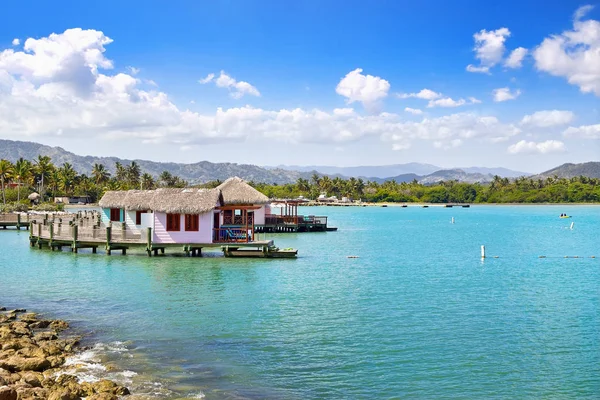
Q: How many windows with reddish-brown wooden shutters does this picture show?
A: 4